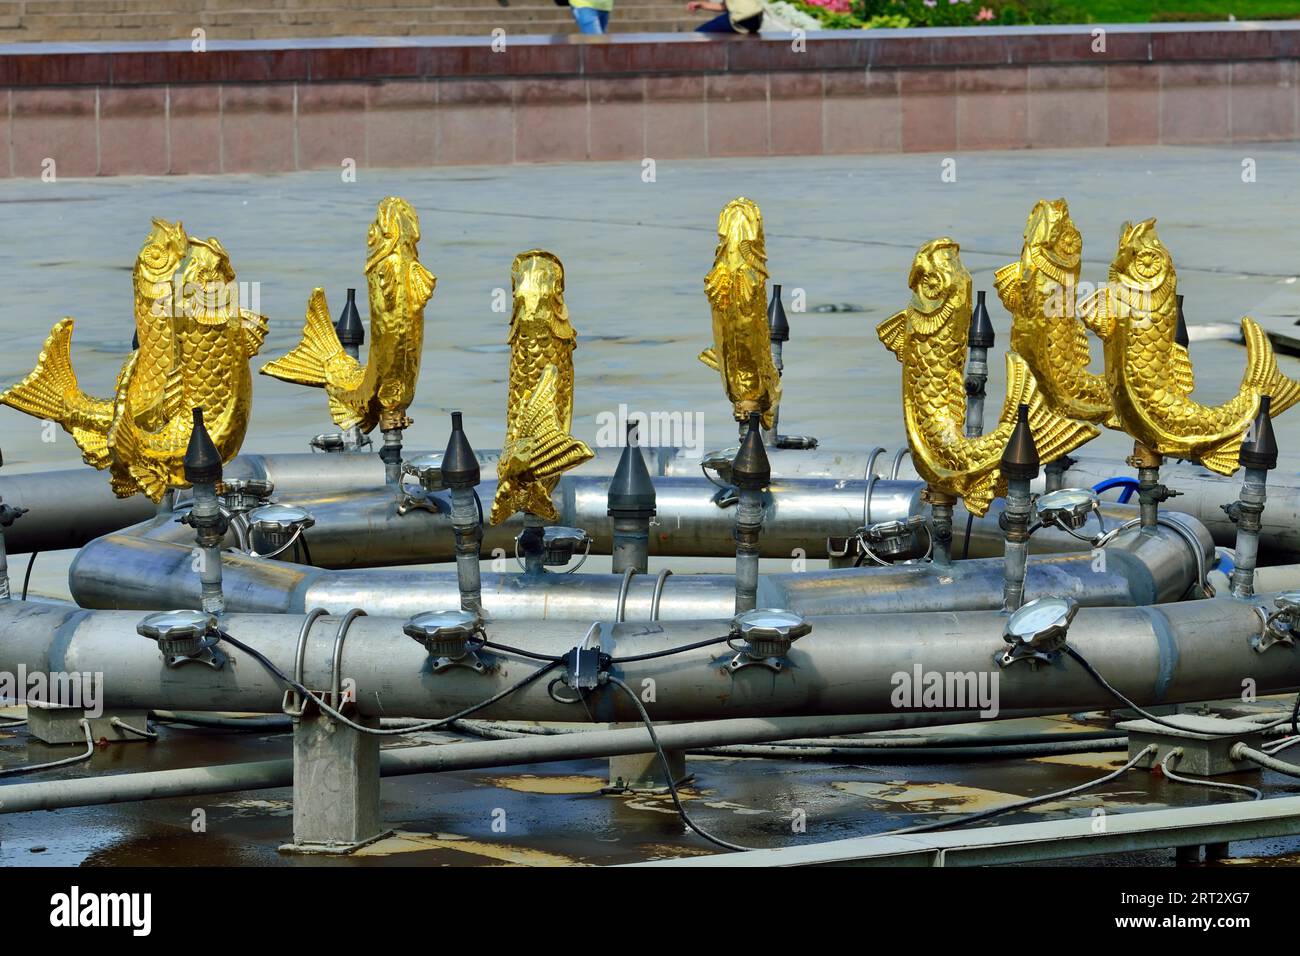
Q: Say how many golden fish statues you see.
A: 8